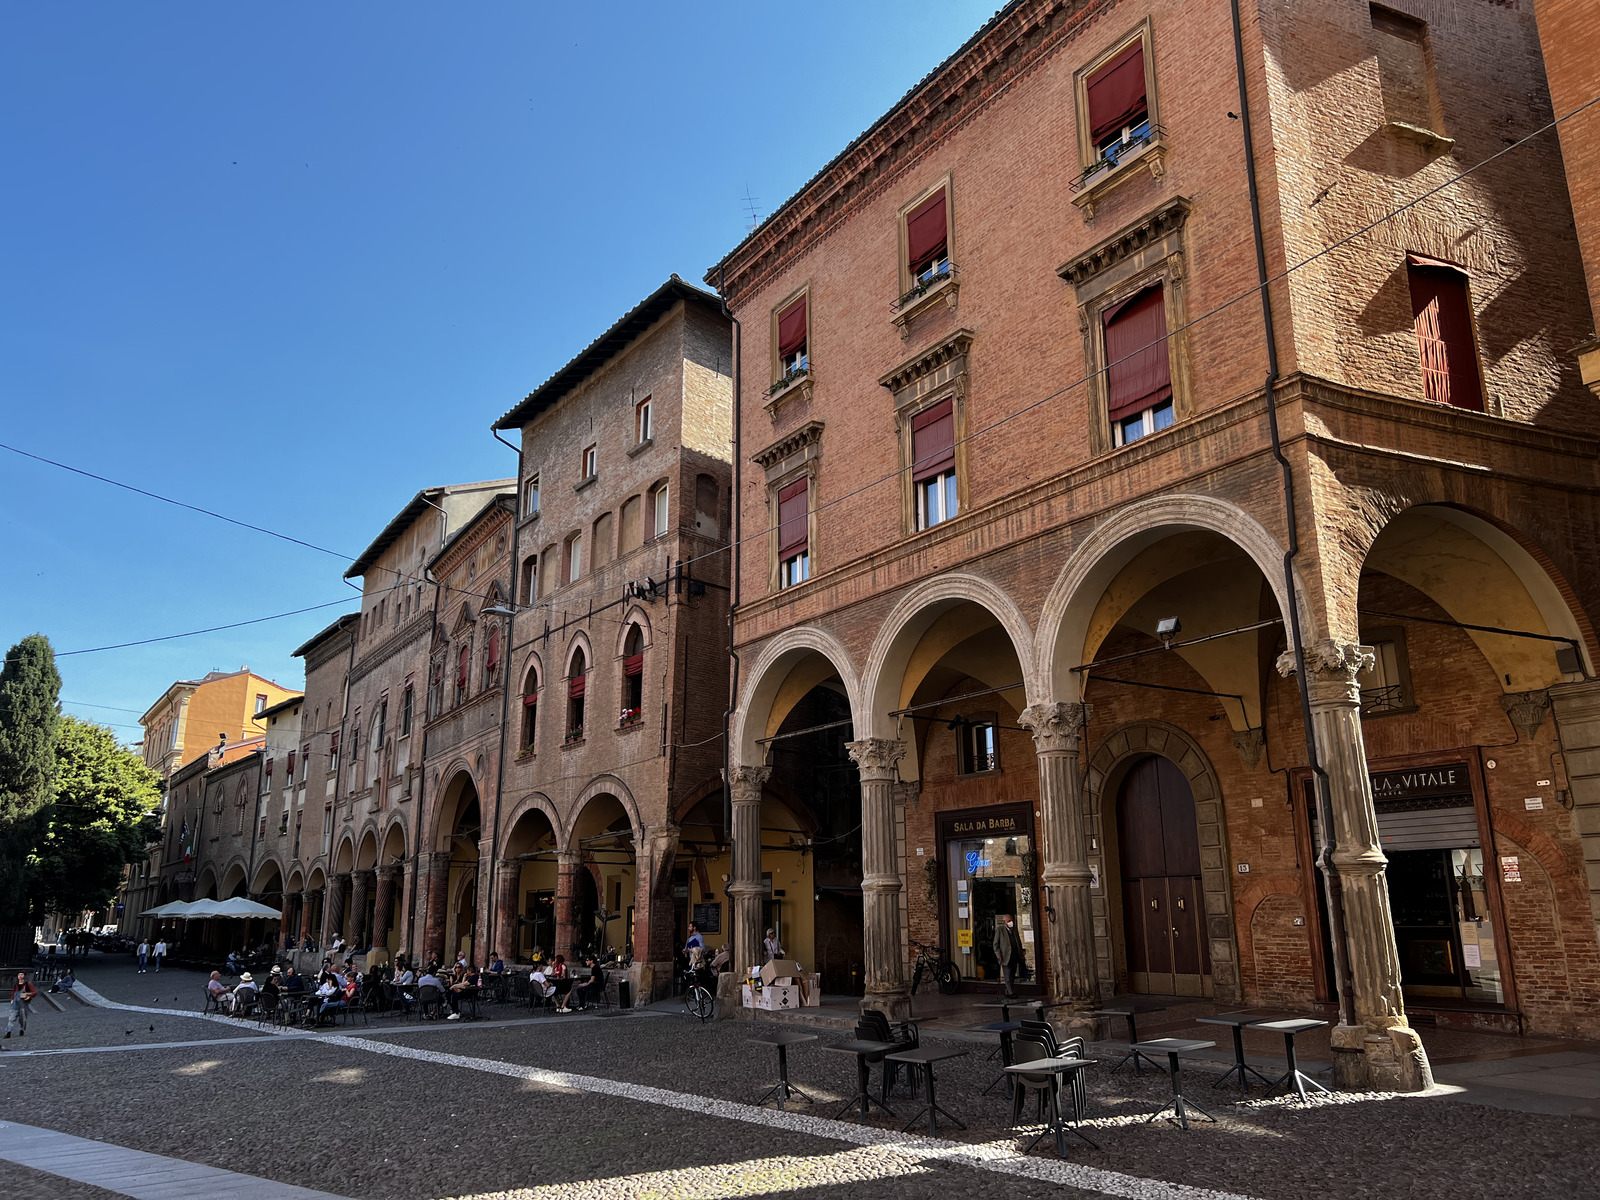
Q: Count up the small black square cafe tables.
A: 12